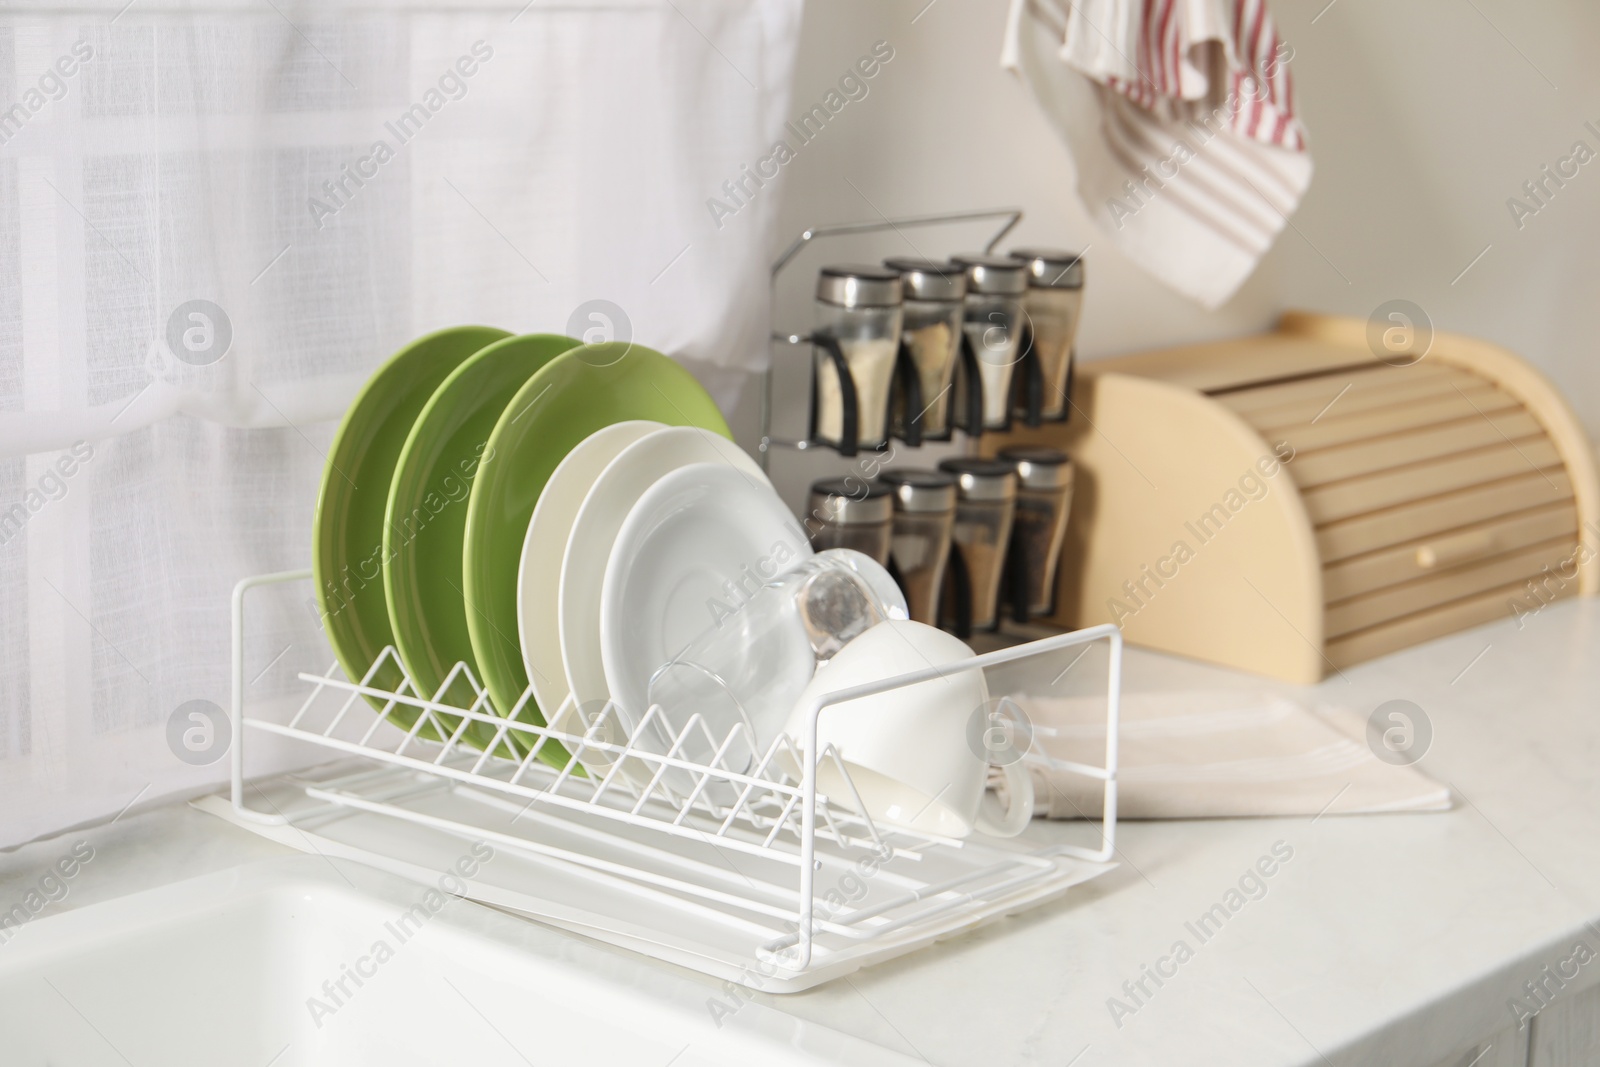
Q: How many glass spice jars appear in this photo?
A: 8